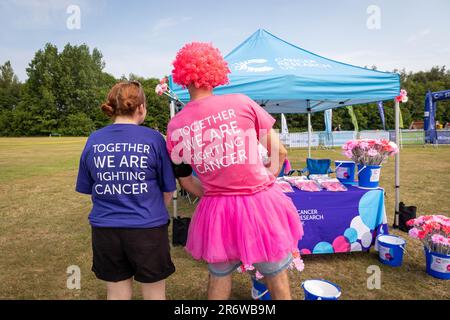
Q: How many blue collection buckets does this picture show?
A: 6